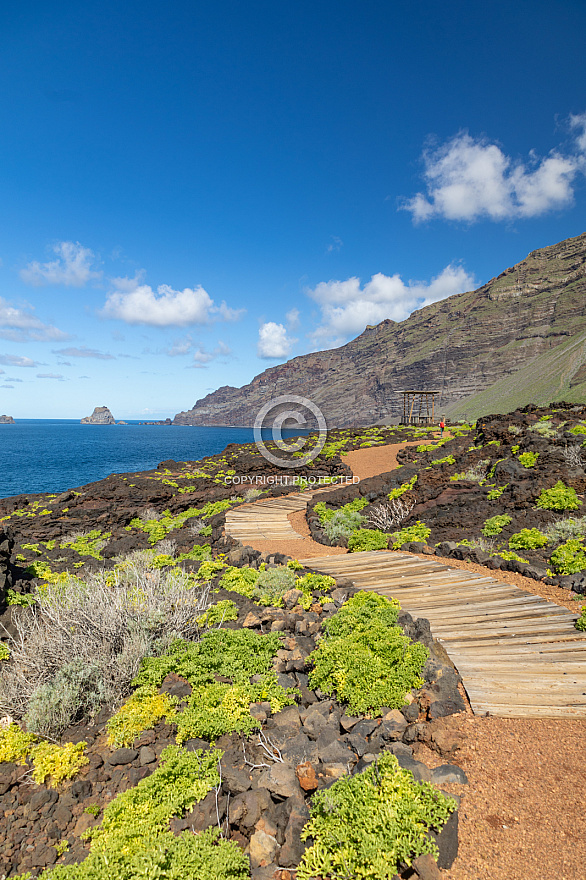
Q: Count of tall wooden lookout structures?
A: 1